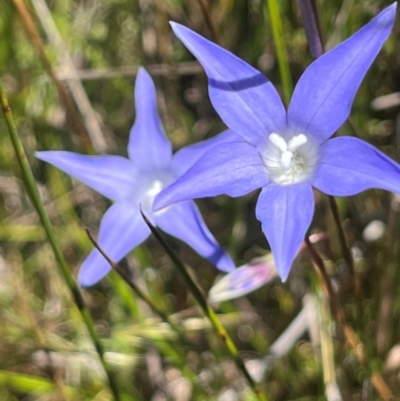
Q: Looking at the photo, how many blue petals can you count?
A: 10